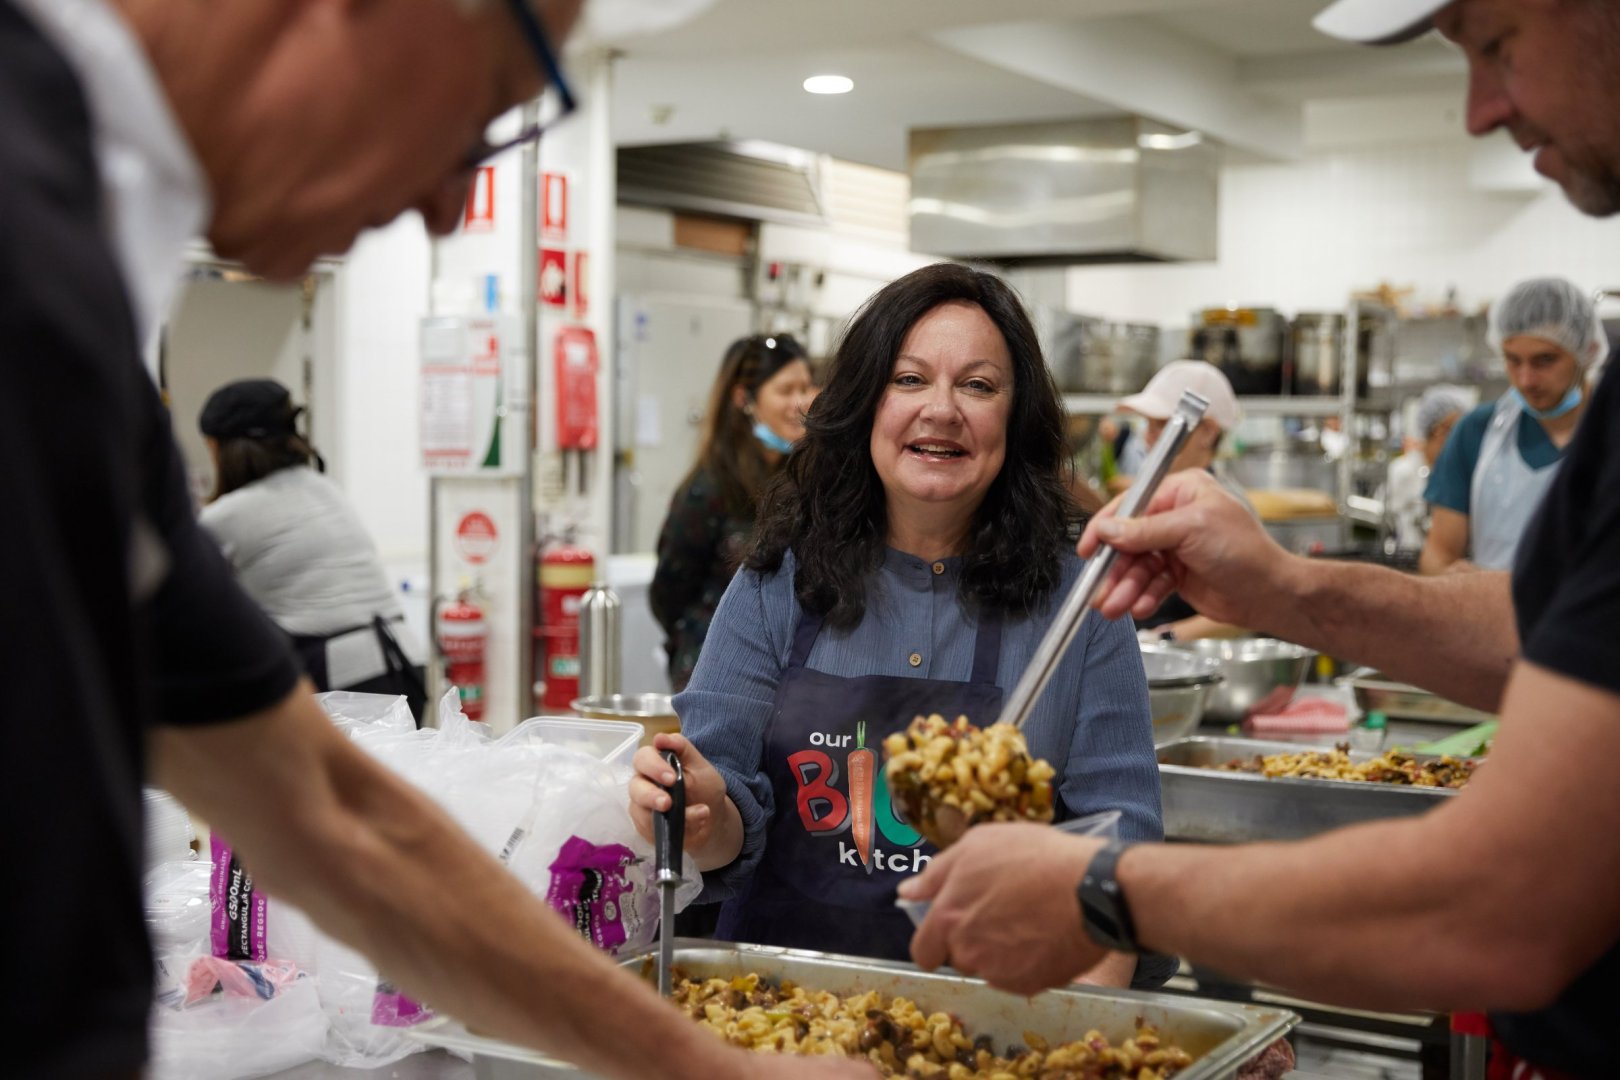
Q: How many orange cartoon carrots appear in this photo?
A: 1